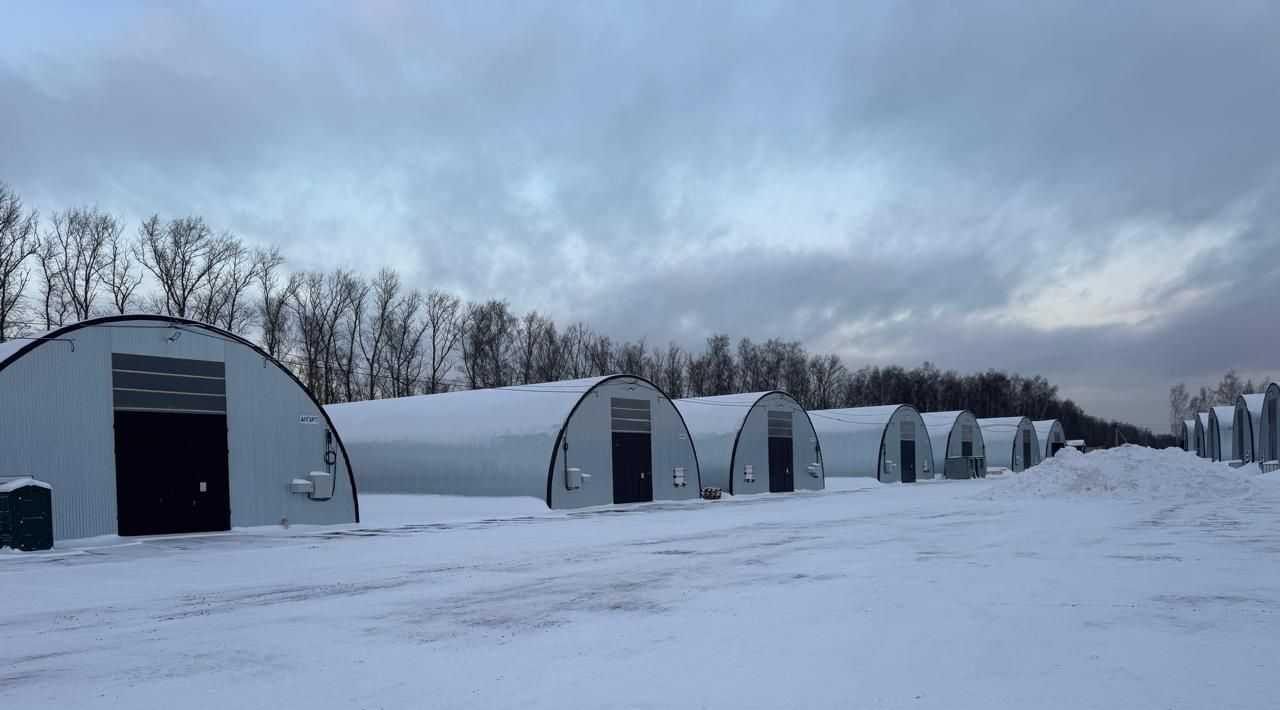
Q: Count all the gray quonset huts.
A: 12